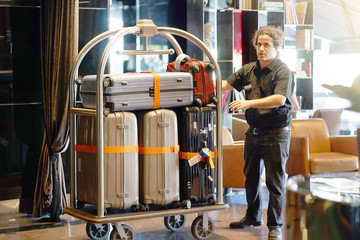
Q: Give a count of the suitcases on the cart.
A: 5